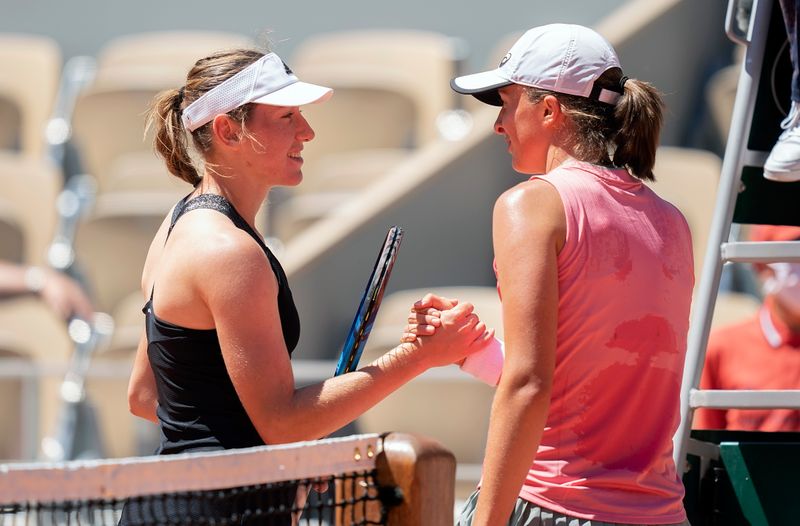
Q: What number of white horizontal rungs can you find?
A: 2